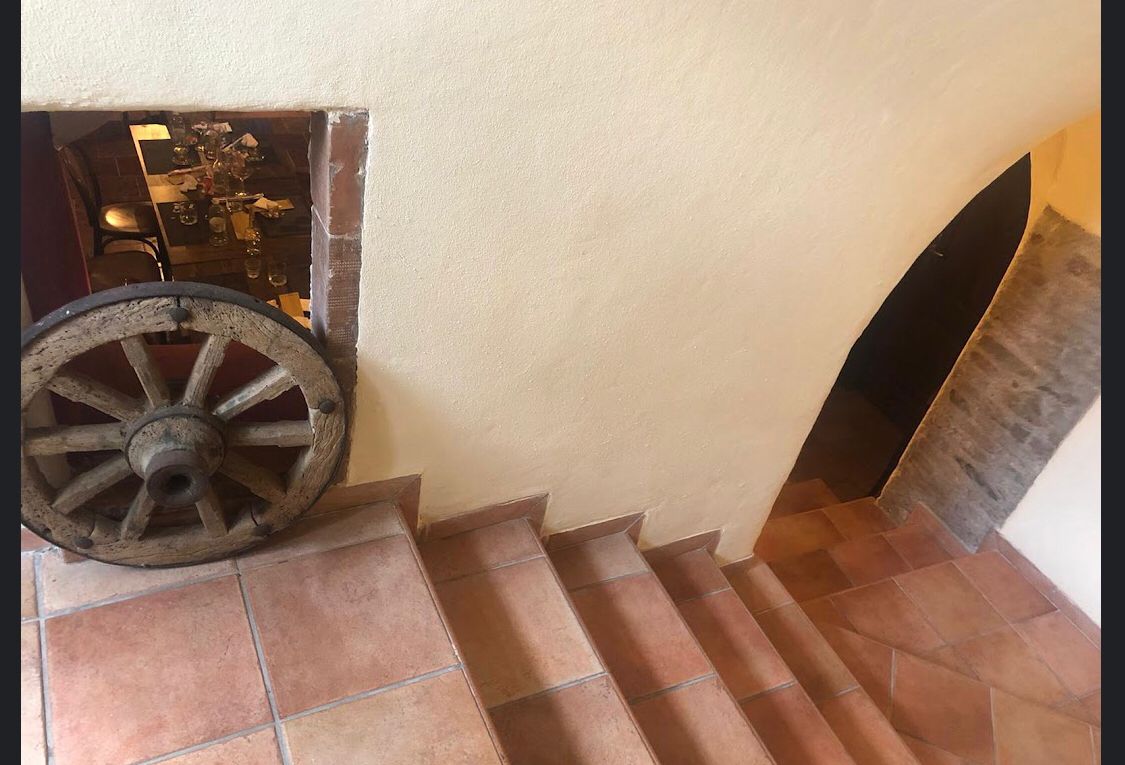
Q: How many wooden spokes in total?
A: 10